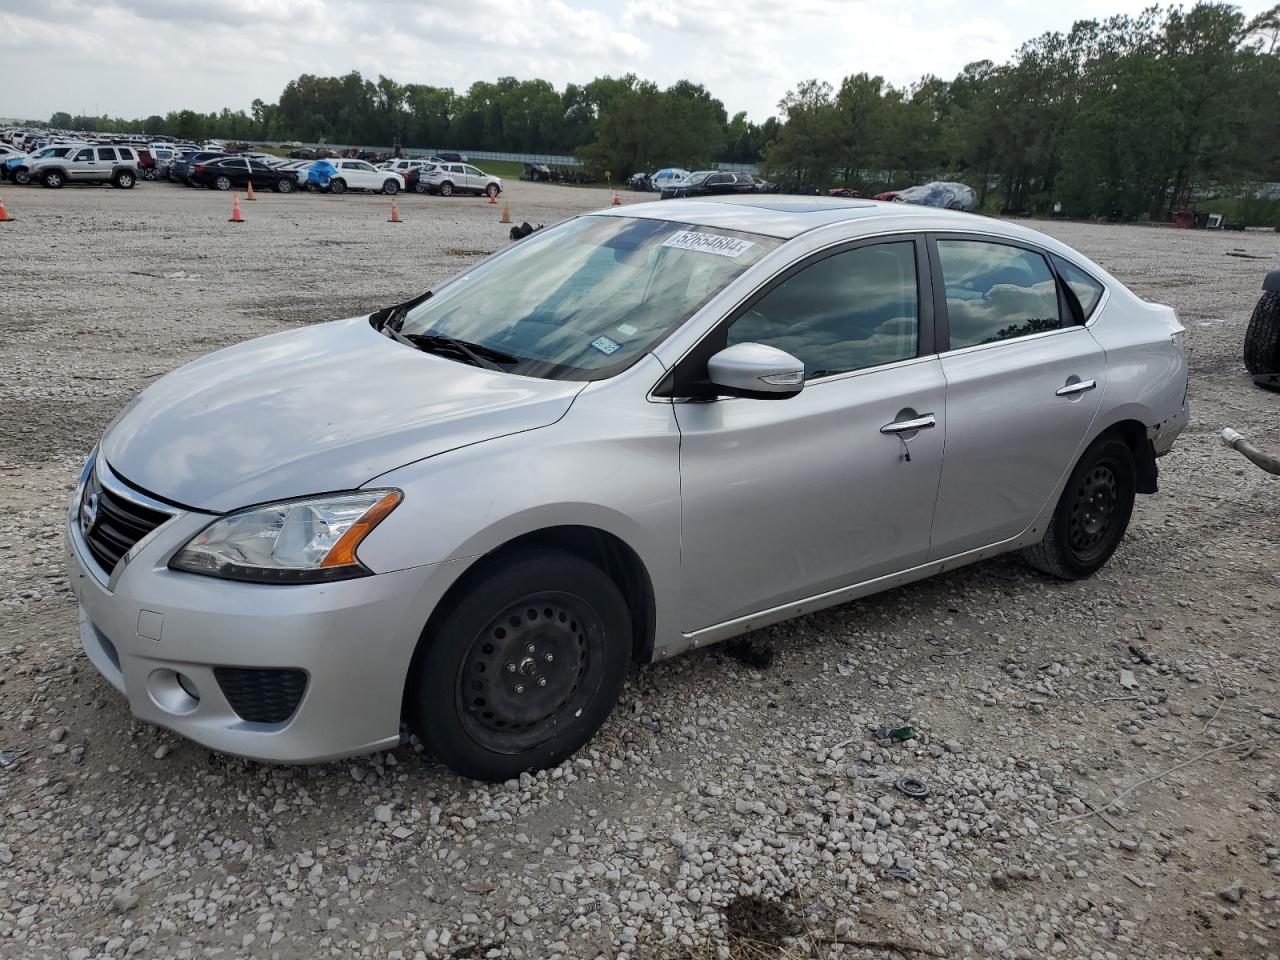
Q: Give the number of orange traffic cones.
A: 7